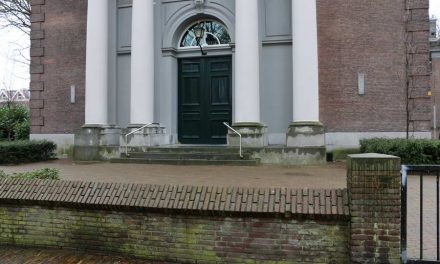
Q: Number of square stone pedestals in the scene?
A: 4